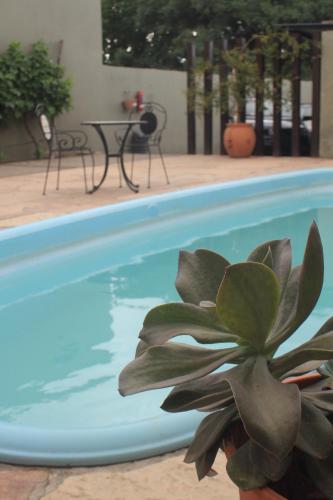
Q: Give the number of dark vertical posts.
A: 8